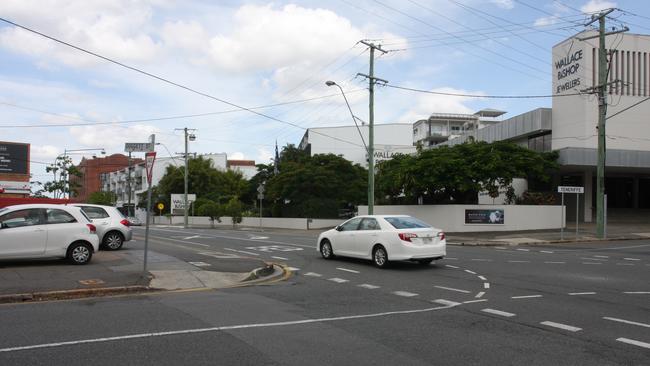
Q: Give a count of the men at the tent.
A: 0